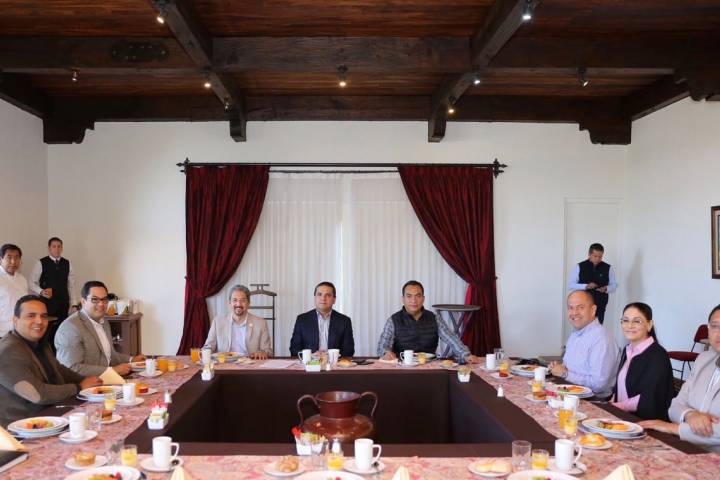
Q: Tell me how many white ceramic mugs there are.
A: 13